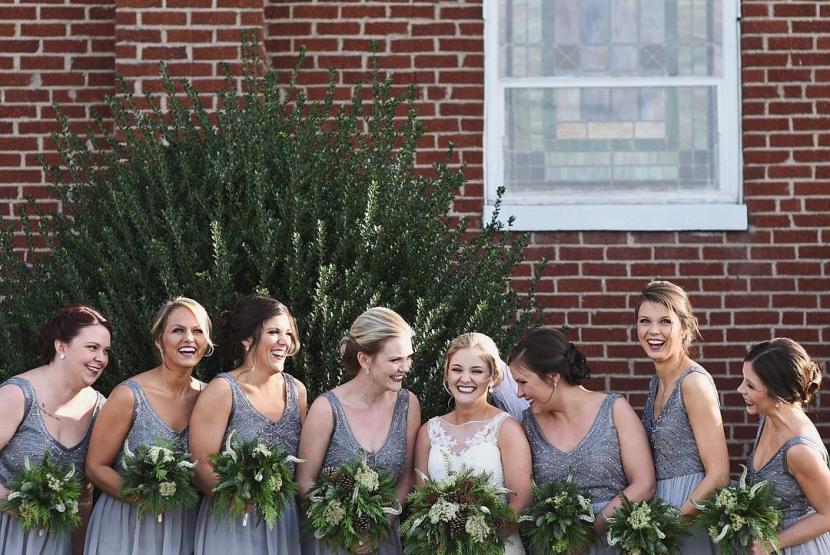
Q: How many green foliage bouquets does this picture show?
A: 8